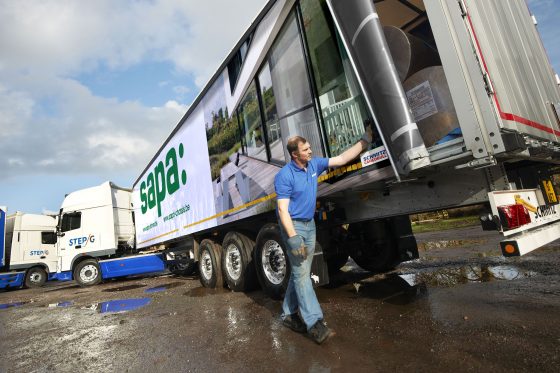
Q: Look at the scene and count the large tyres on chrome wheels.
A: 3